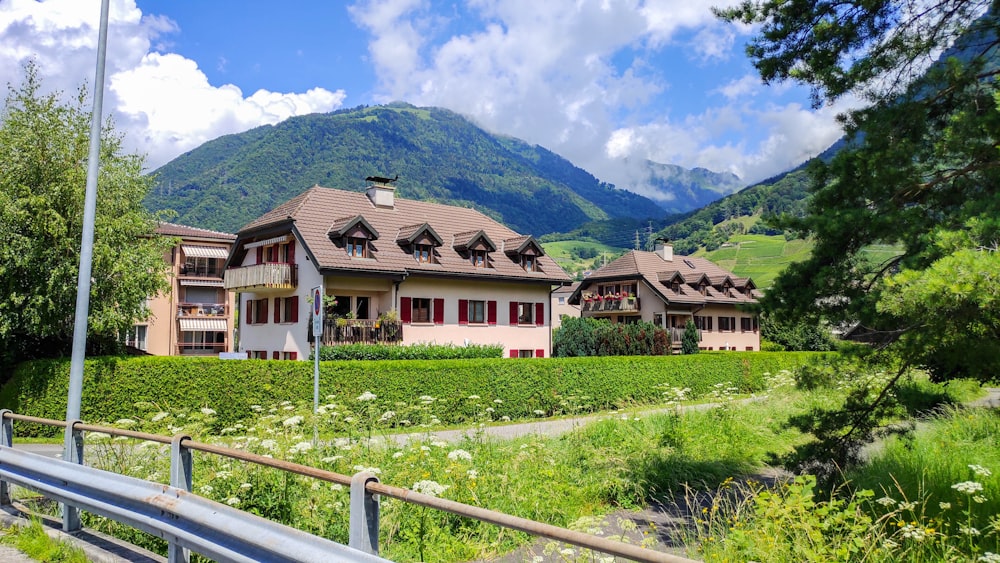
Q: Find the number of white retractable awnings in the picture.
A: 4